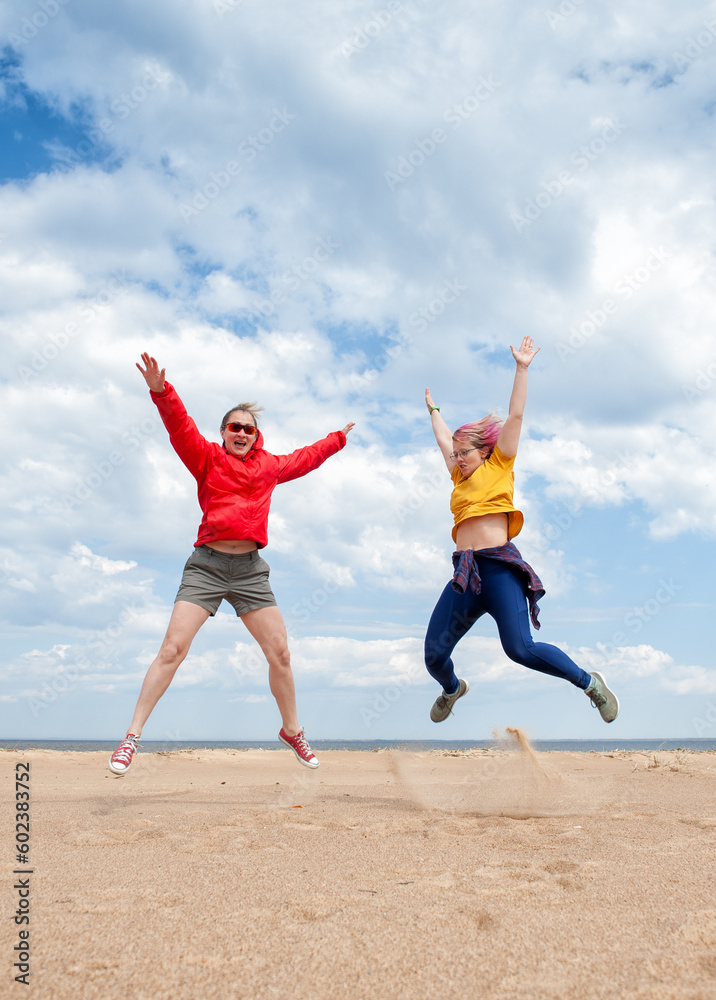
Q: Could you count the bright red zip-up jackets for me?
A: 1